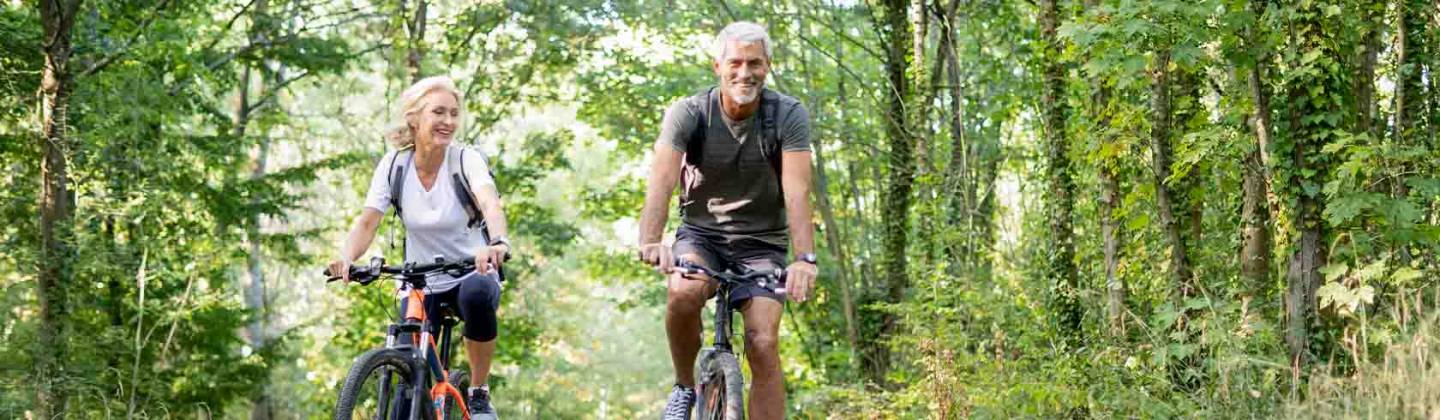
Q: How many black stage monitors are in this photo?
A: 0